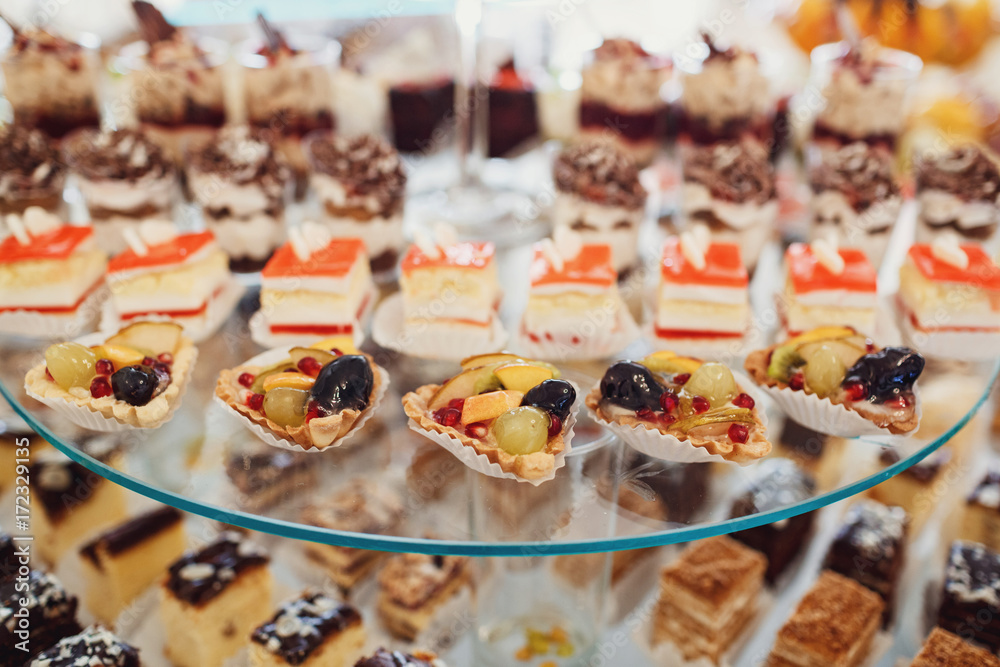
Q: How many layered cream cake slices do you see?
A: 8